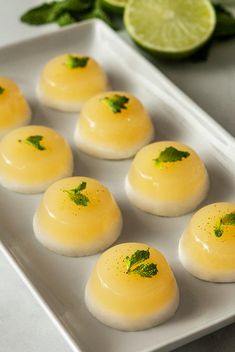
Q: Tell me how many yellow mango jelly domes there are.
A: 8